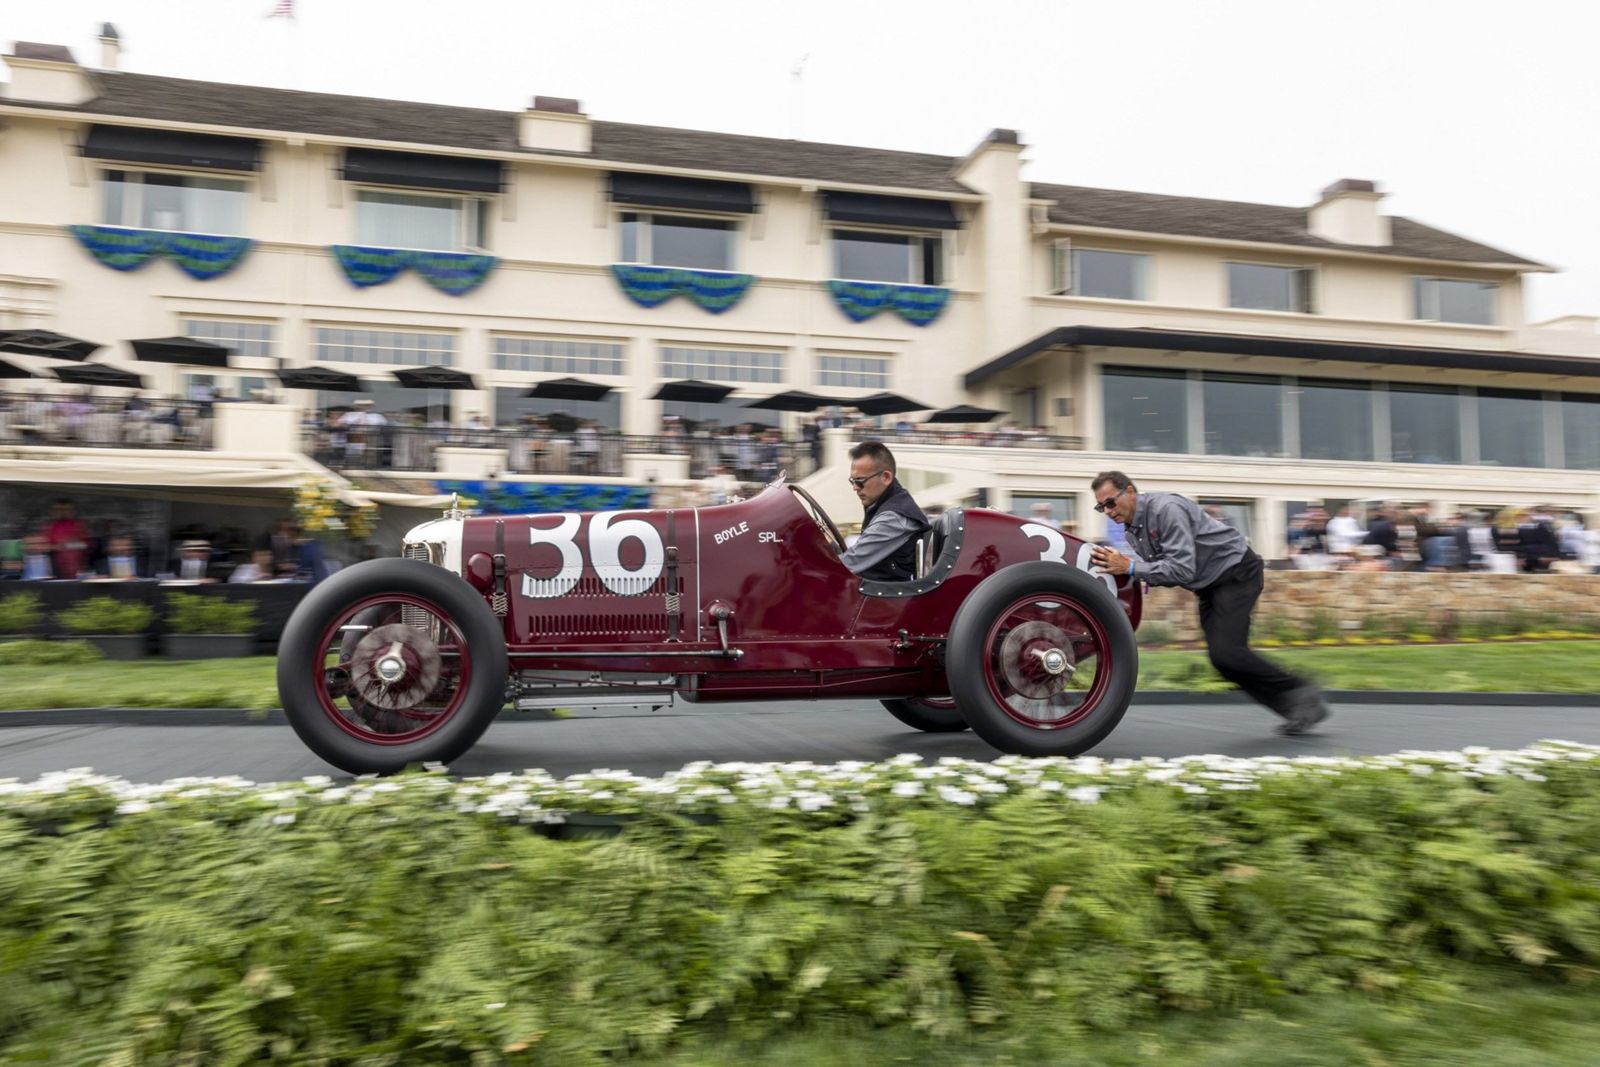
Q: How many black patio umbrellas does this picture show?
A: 11